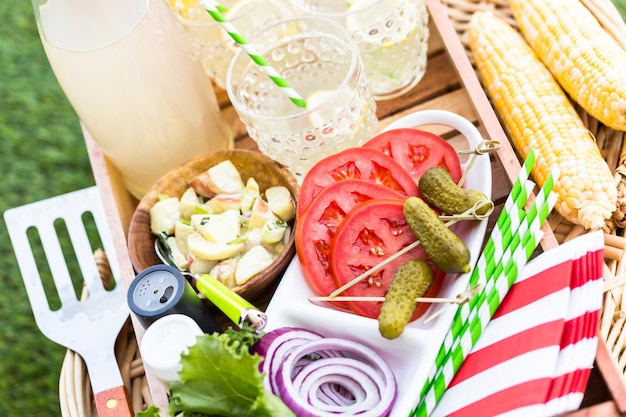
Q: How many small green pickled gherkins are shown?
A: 3